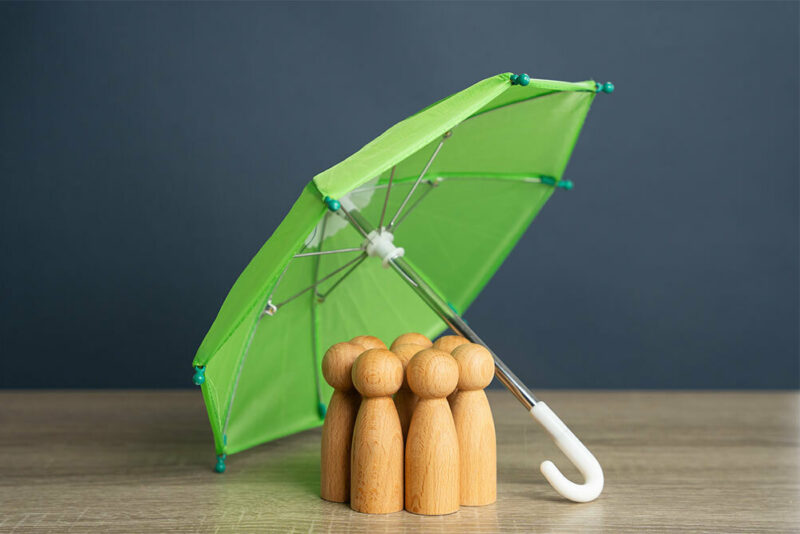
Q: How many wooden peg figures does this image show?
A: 8